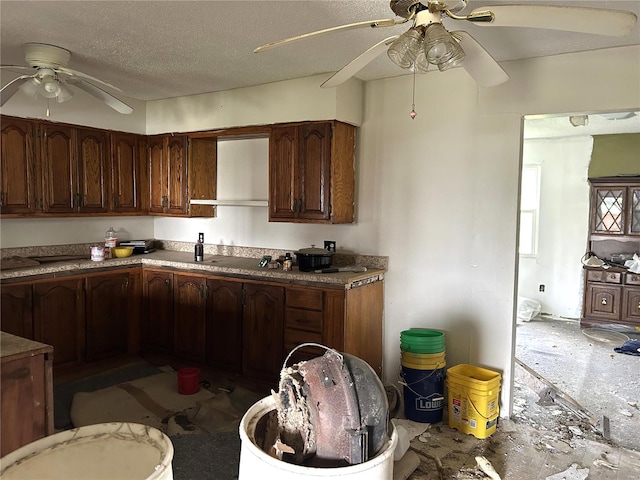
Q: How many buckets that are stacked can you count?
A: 3